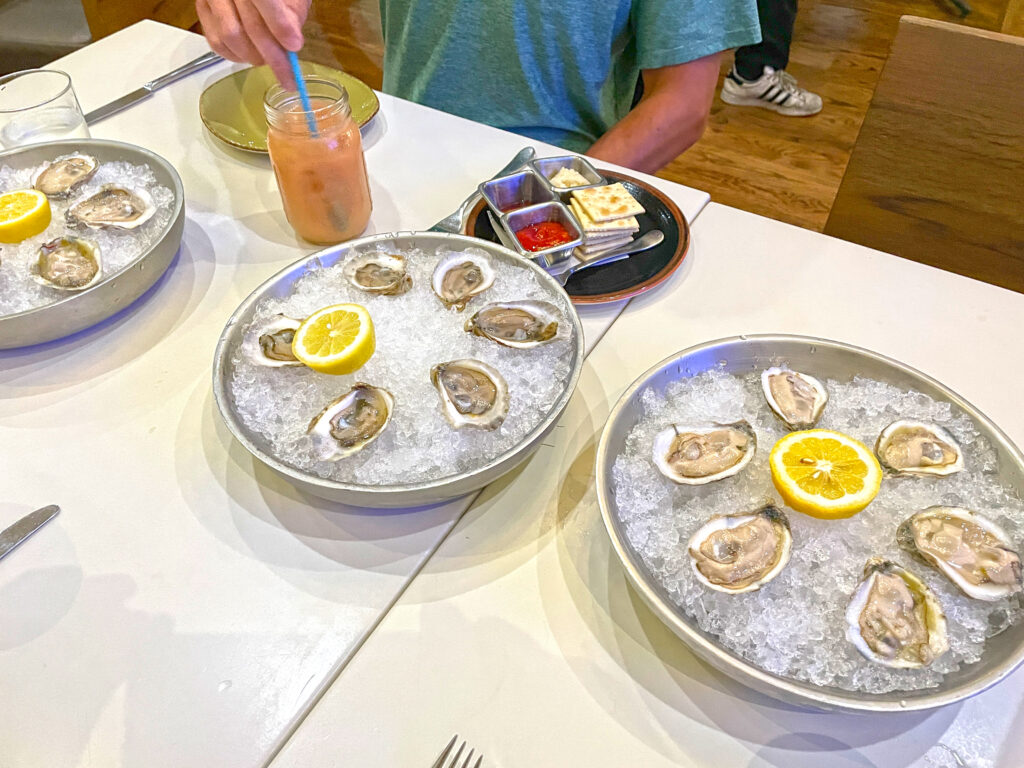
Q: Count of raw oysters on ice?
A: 15